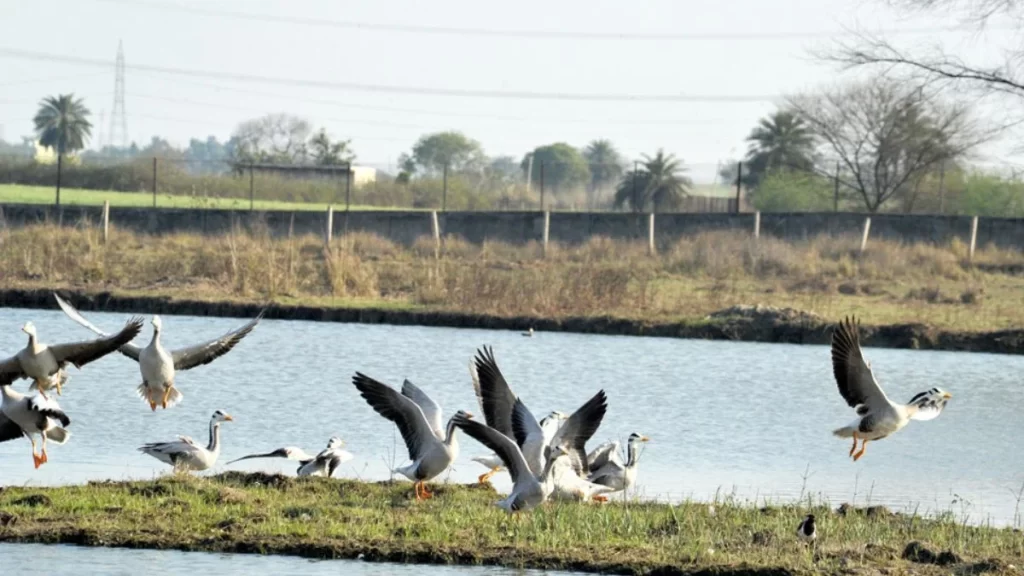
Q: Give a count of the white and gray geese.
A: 11